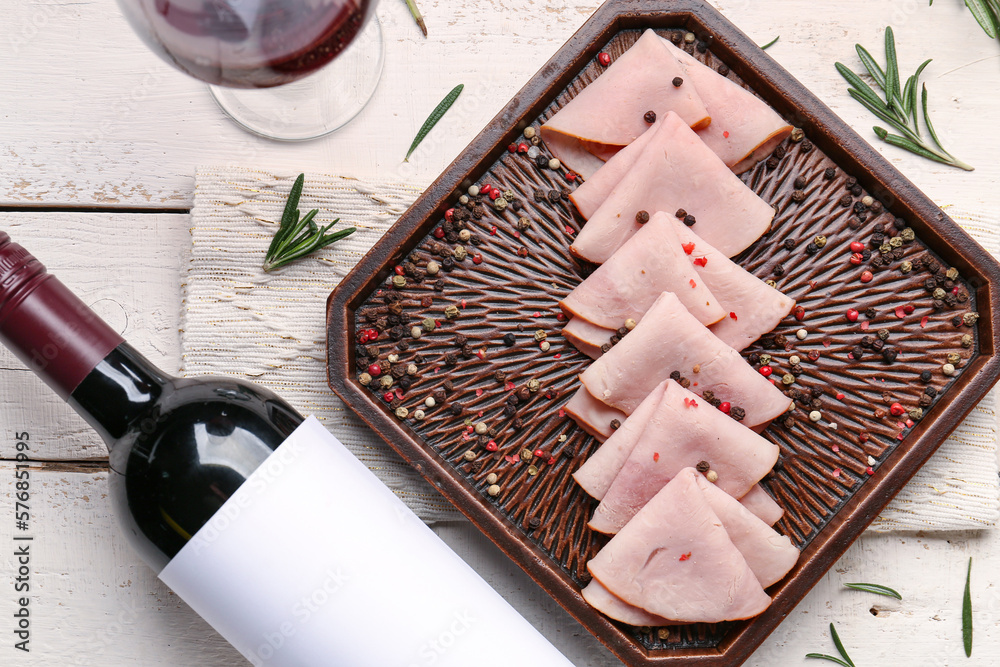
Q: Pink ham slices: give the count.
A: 6